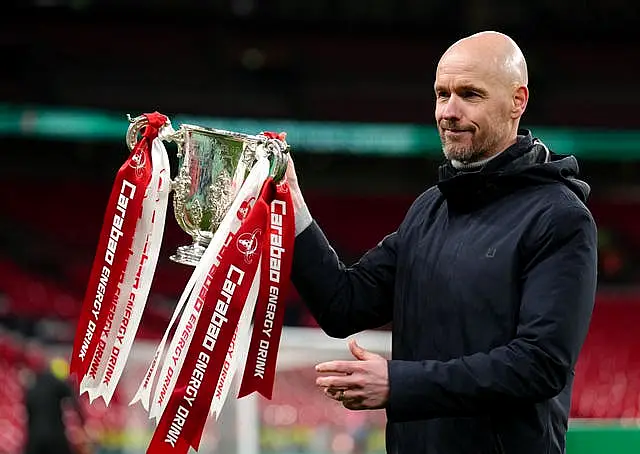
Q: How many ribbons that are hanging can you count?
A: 8